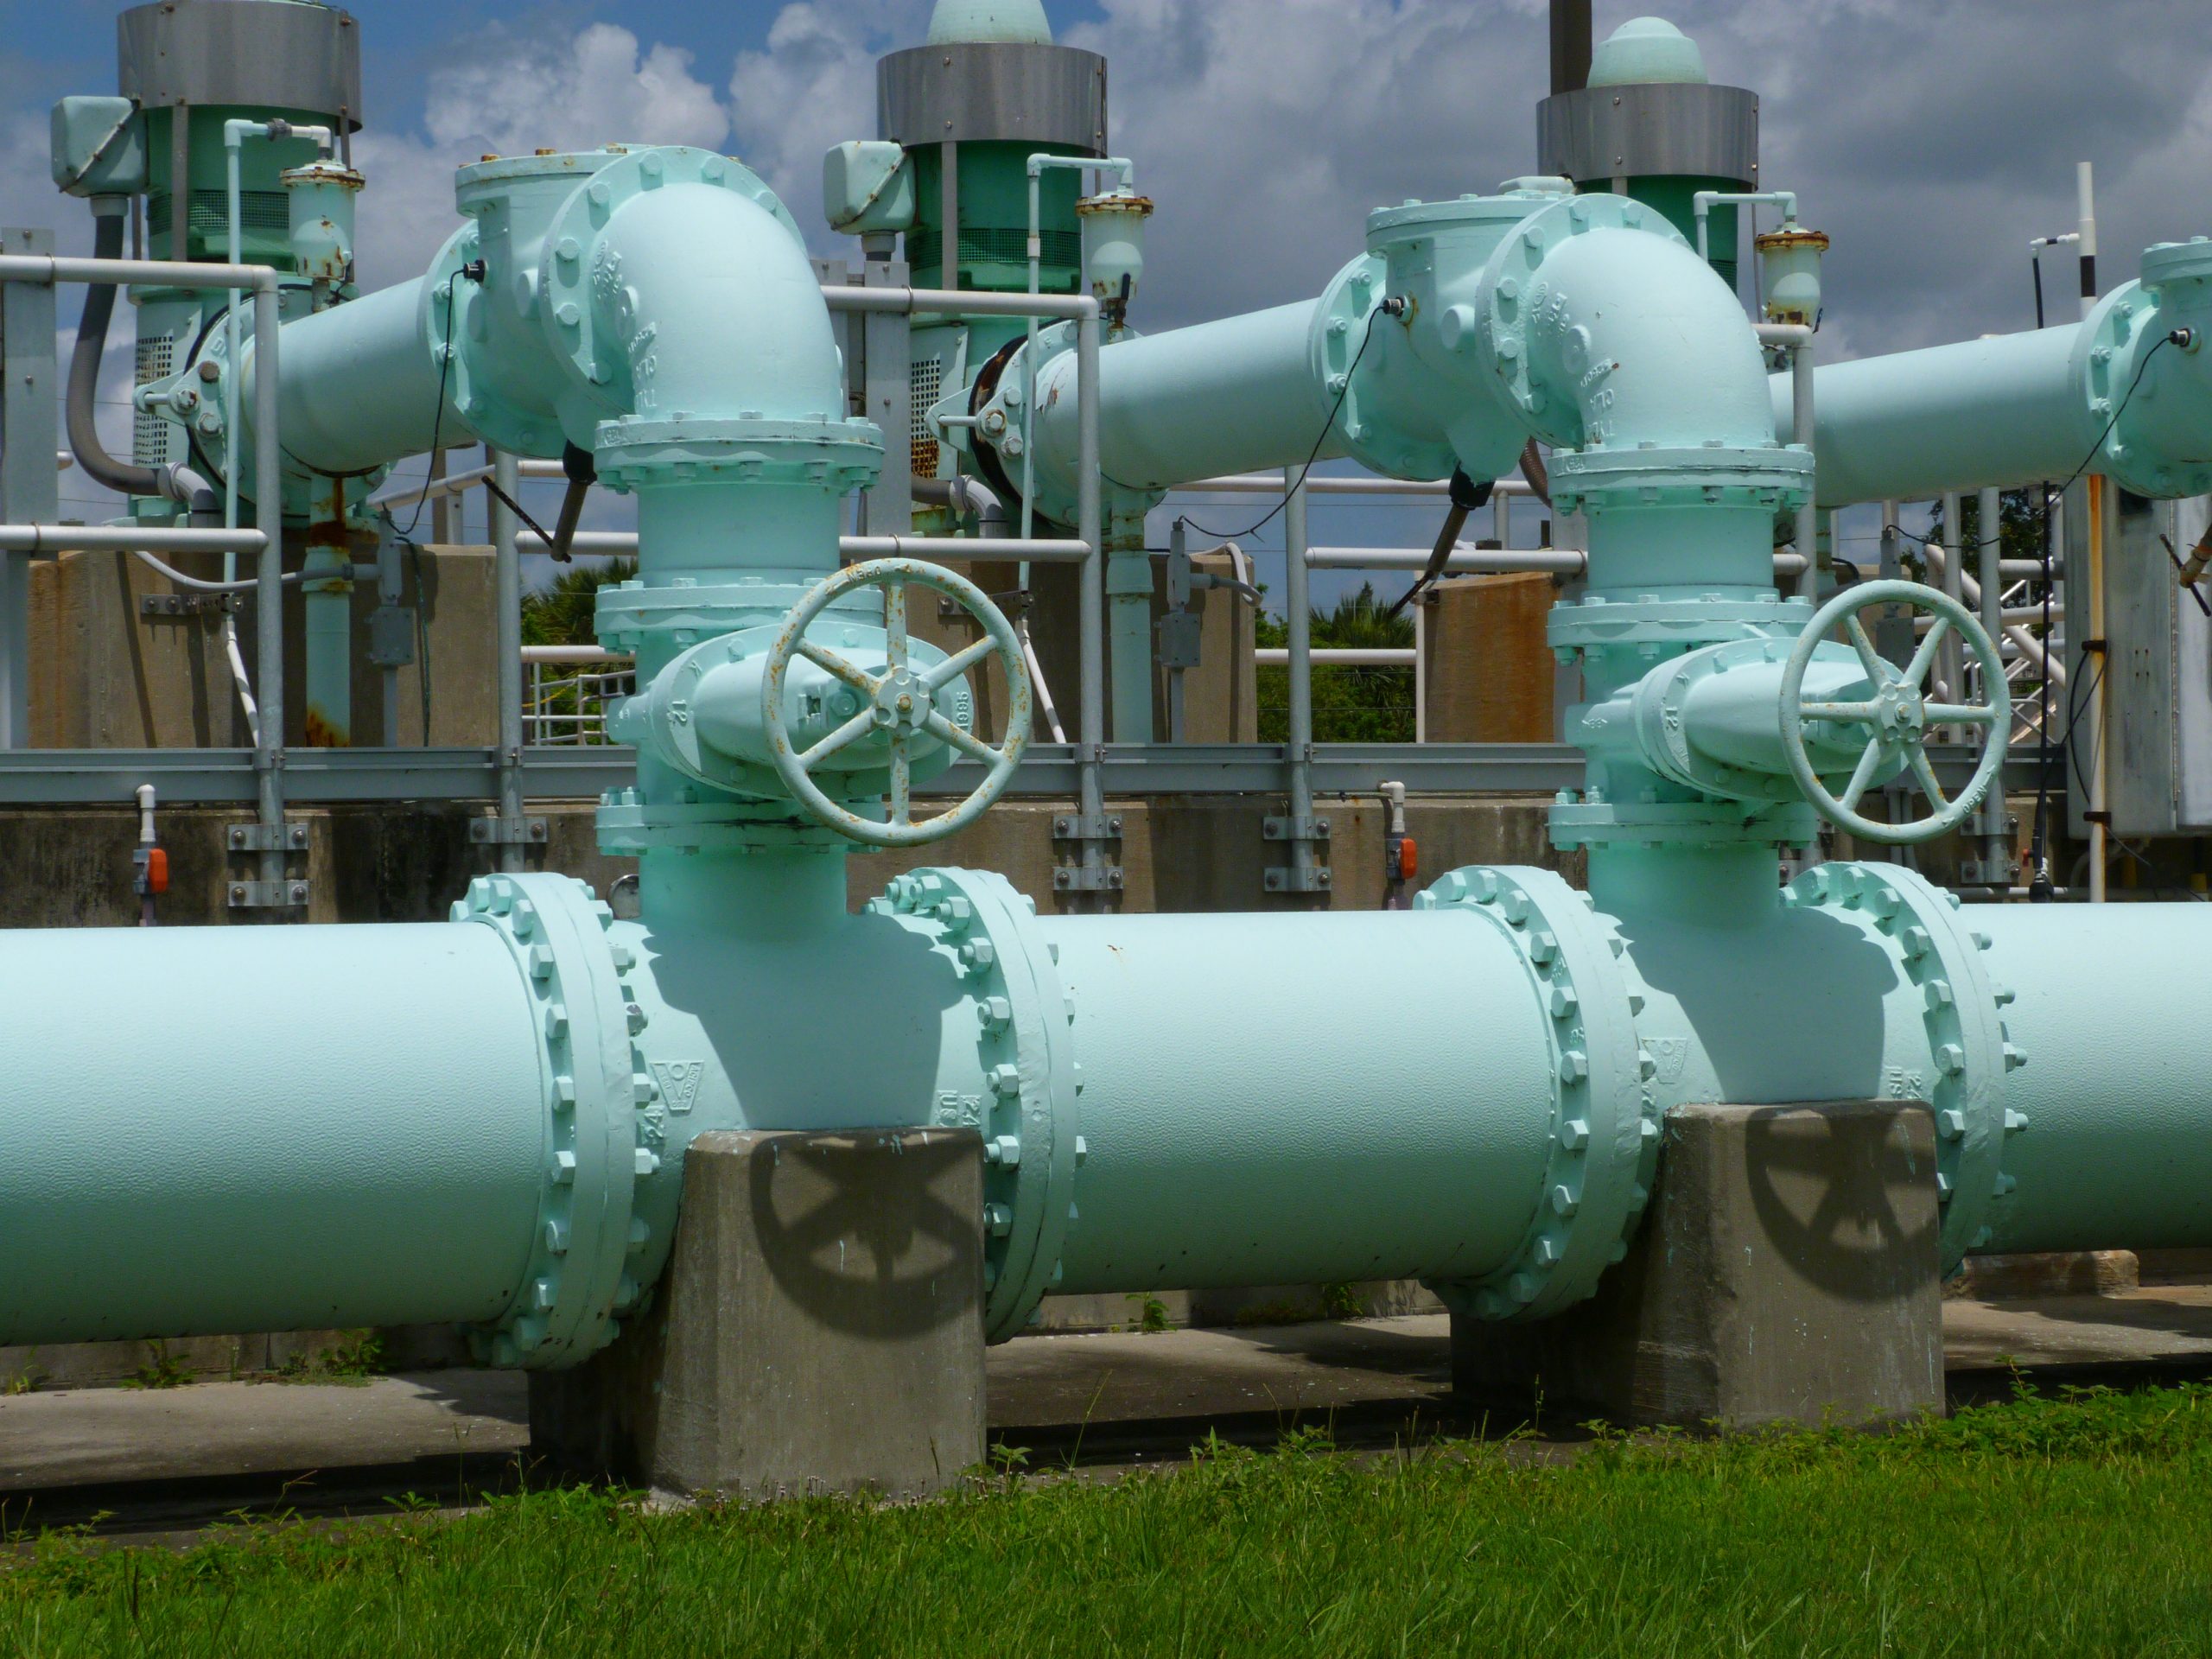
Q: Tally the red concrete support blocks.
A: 0